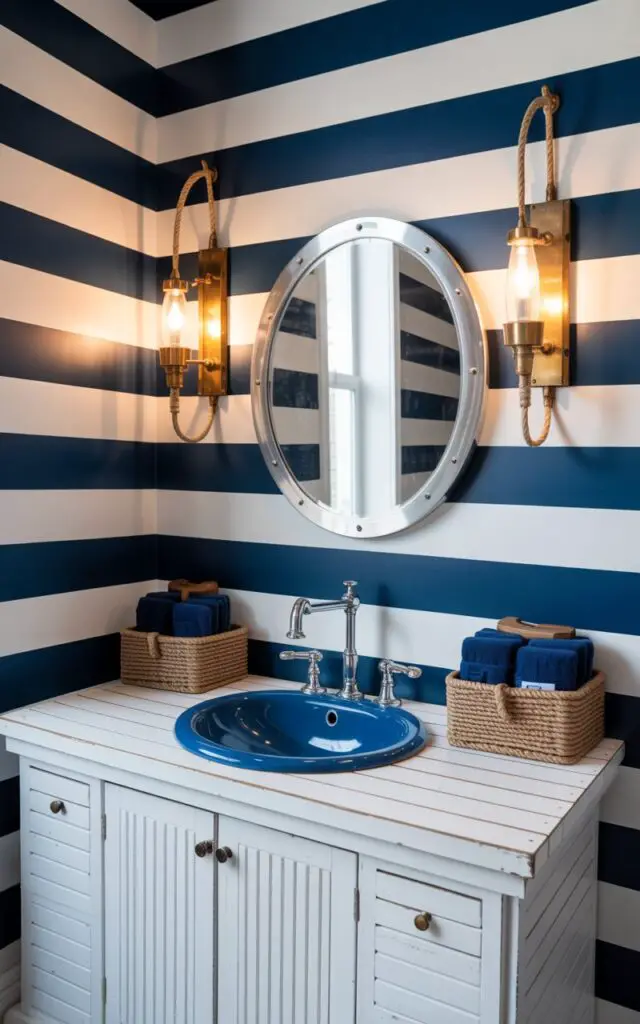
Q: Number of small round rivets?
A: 12